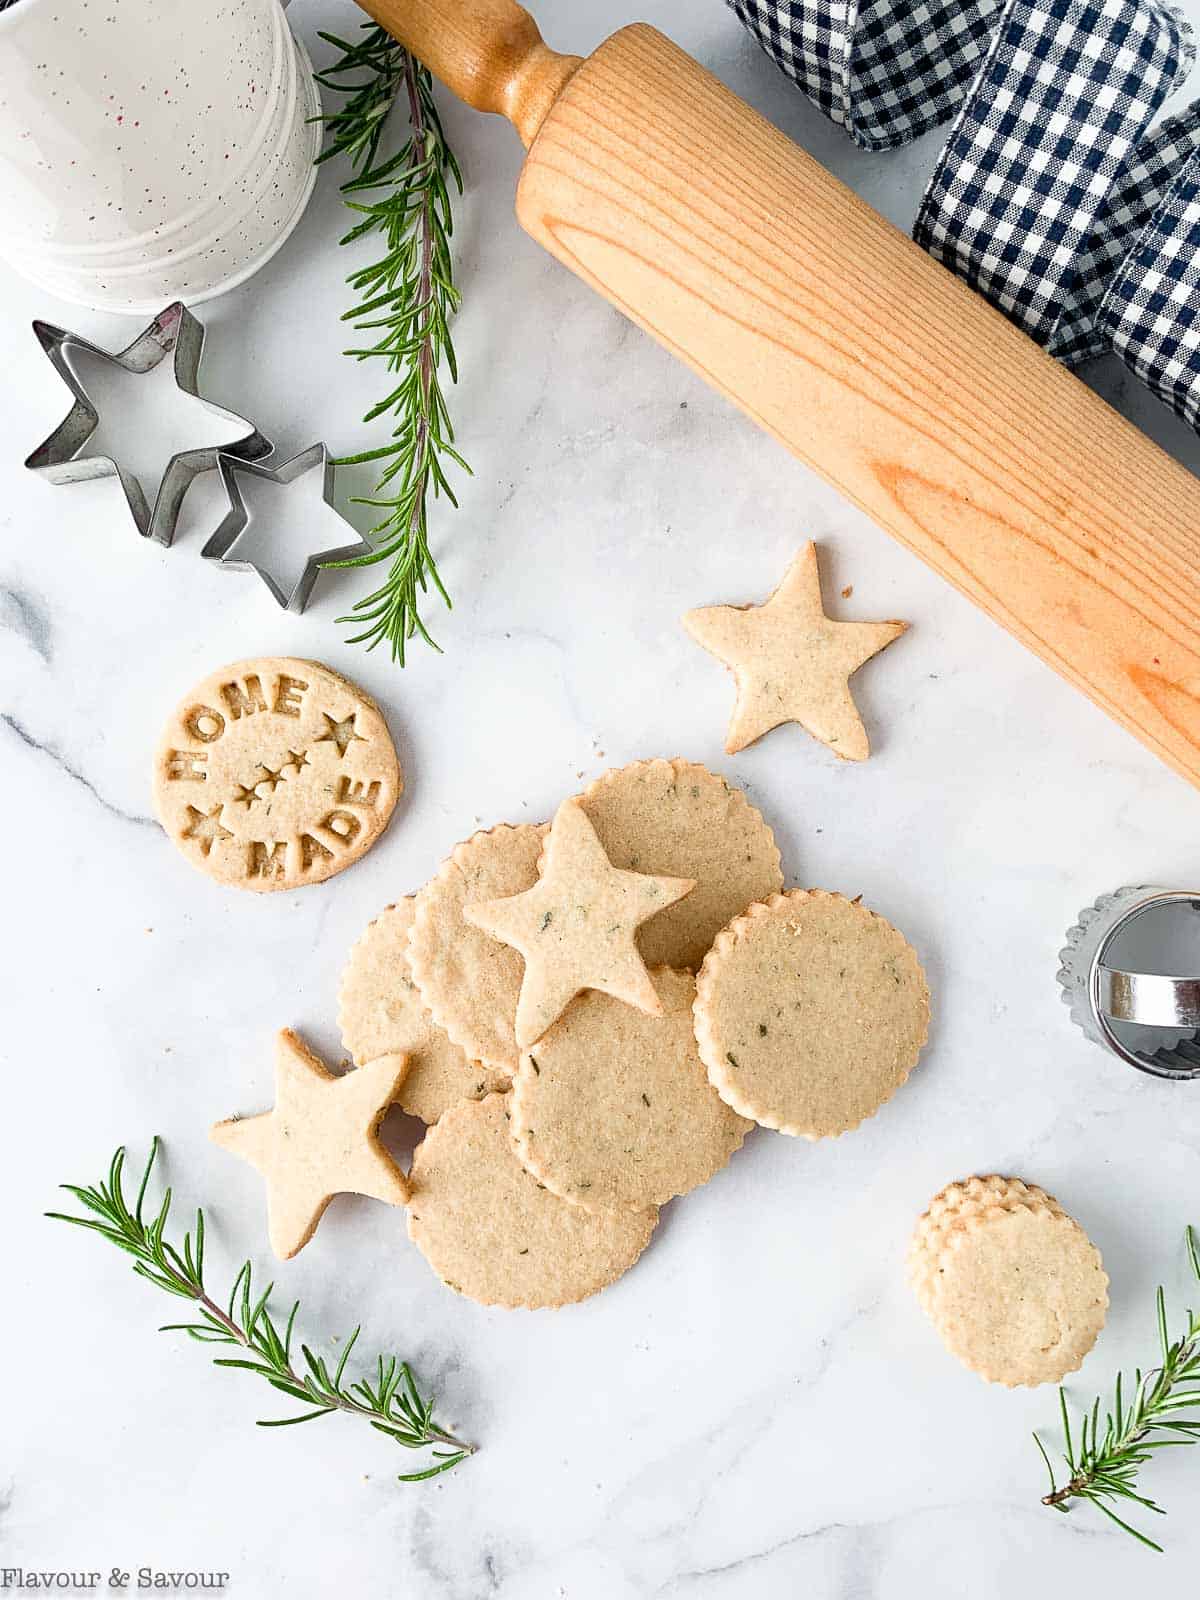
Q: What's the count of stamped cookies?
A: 1